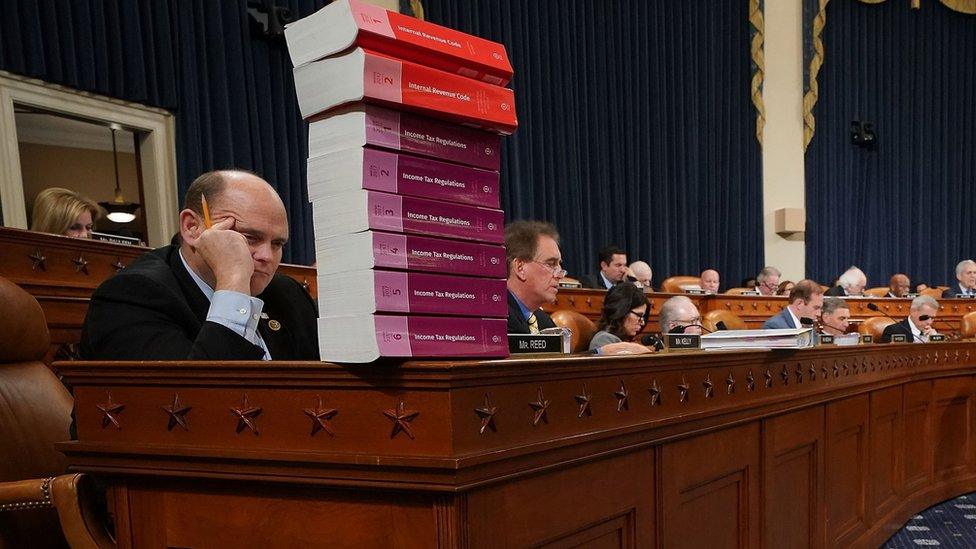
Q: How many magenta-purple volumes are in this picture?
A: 6